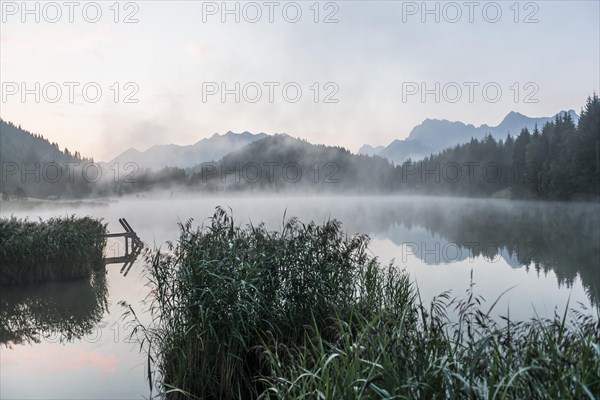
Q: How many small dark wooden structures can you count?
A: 1